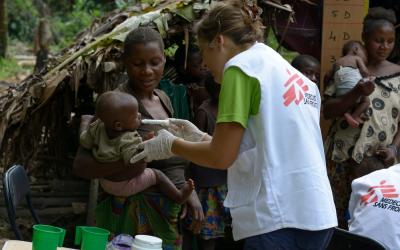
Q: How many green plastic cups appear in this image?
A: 2